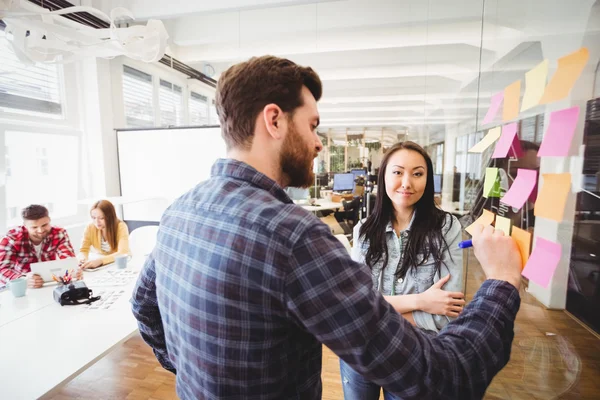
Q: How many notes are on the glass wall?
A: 14